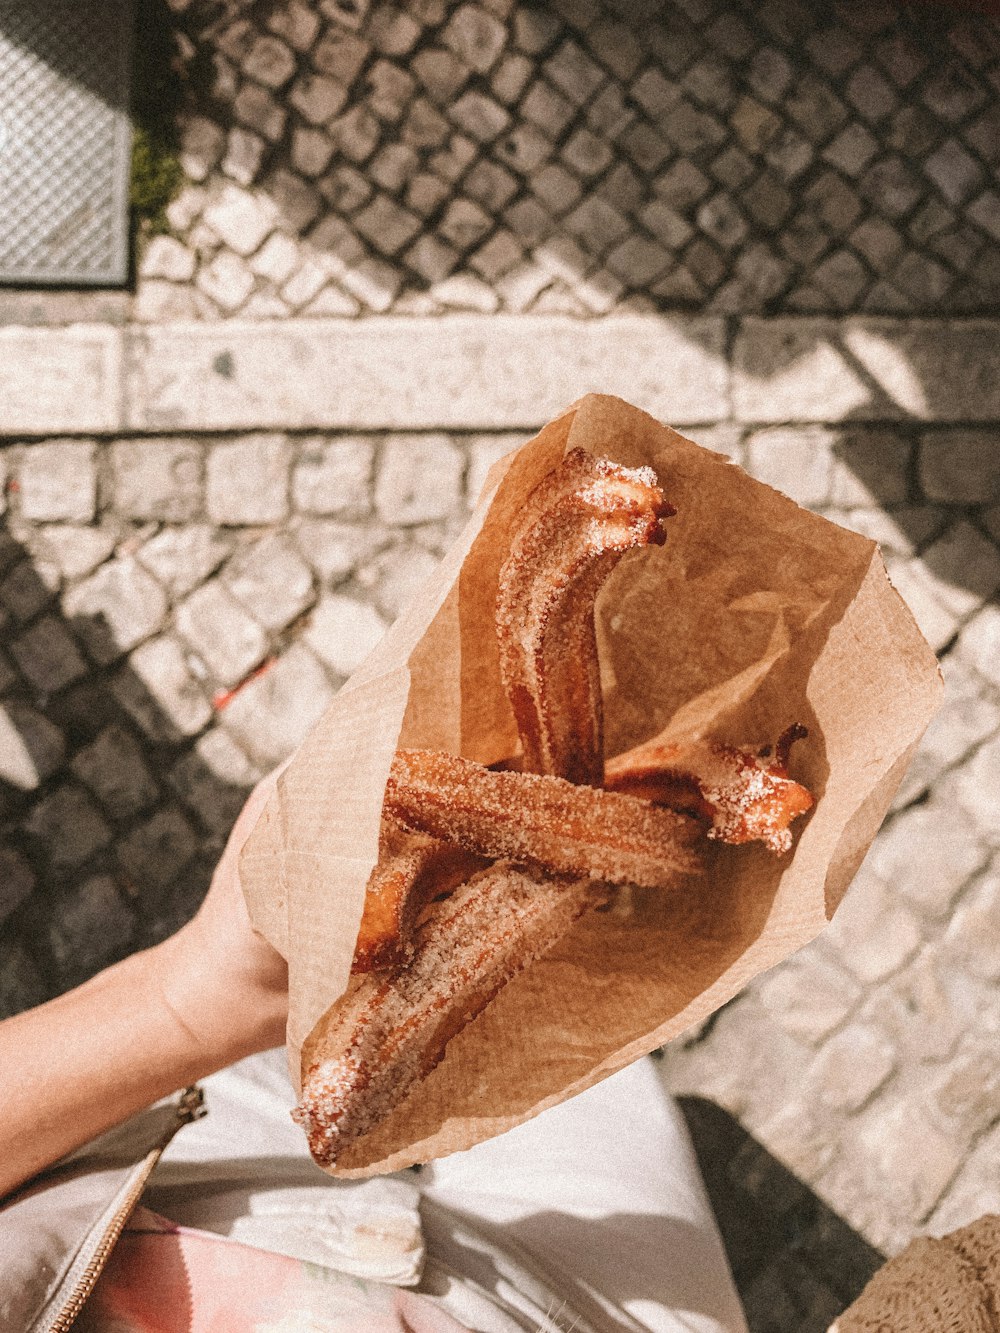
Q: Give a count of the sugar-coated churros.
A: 5